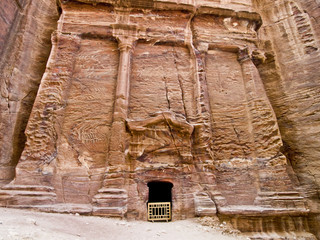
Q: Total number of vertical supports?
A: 4